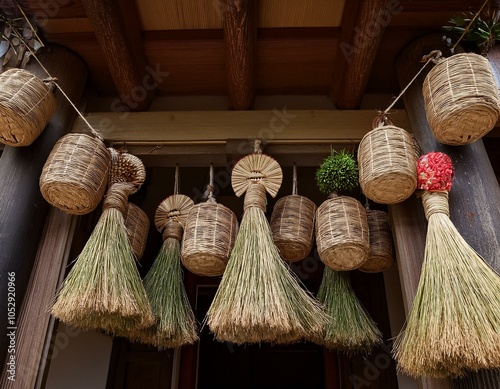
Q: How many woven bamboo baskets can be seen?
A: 9